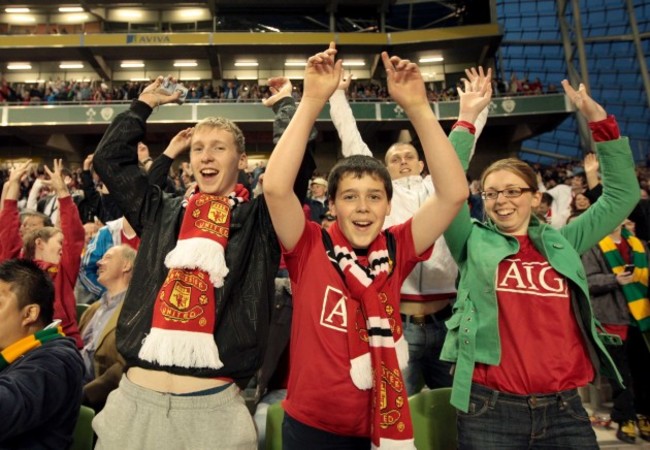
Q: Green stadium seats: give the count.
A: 3